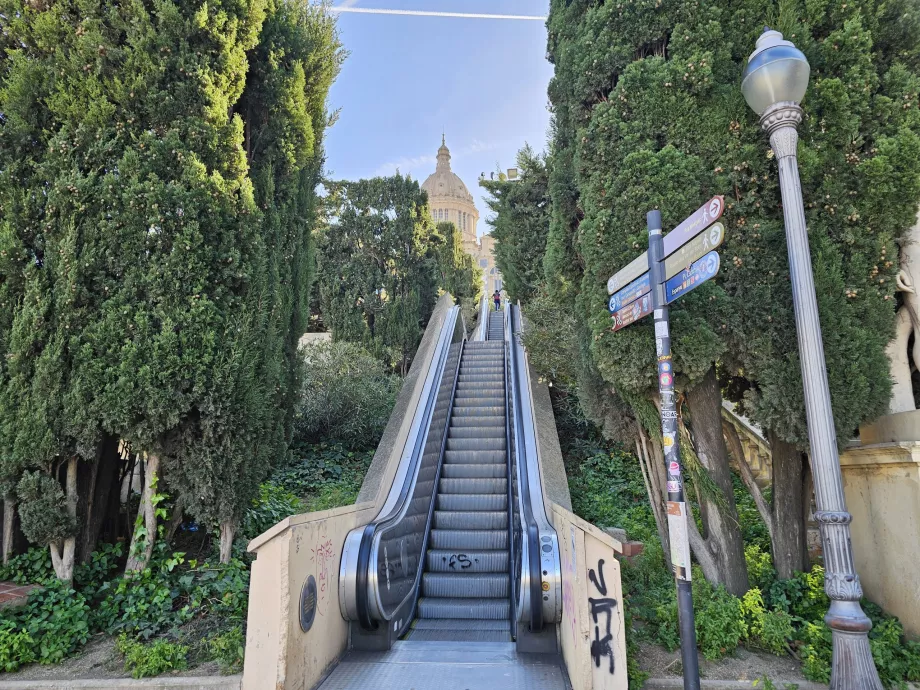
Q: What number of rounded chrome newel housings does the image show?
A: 2